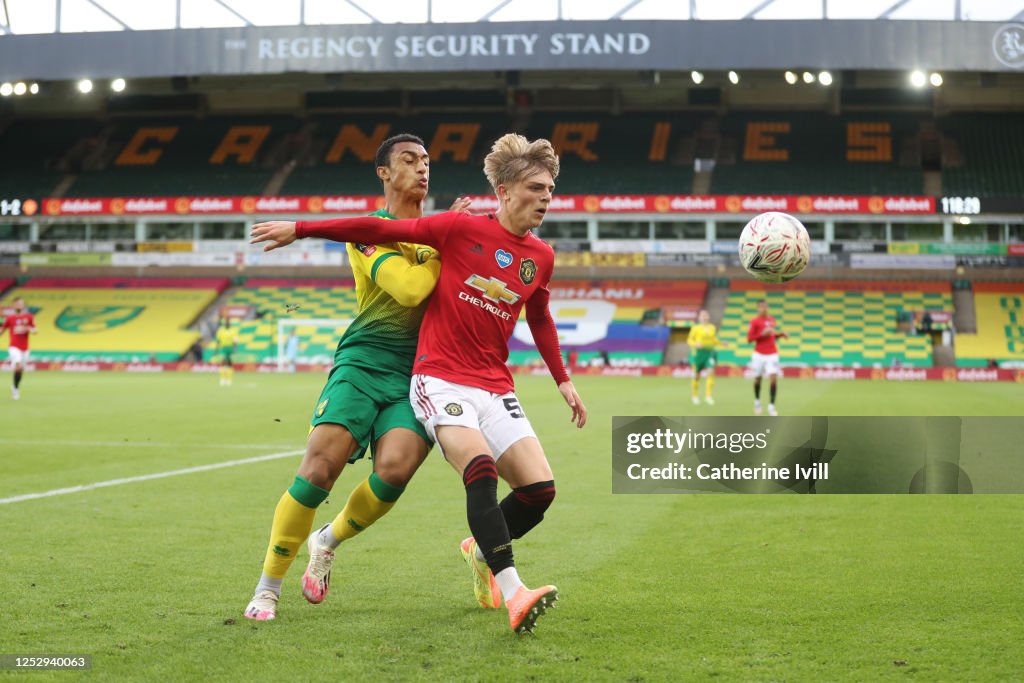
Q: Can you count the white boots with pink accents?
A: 2